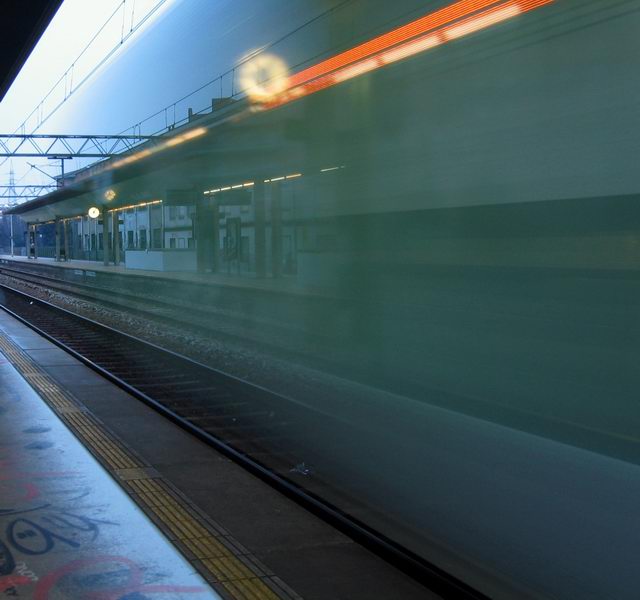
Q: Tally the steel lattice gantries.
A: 2